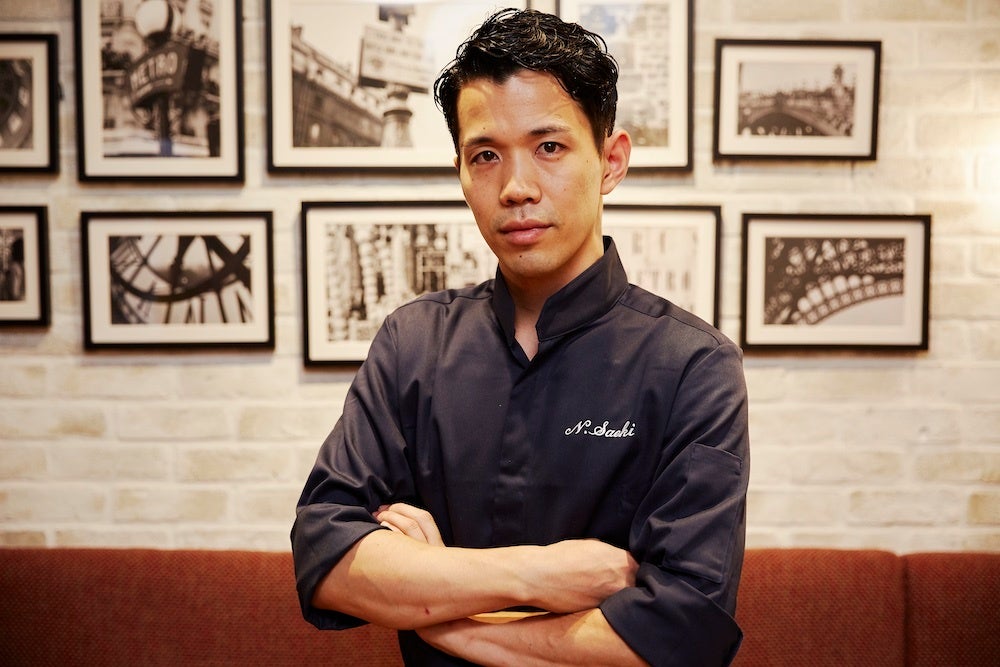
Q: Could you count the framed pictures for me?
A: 10